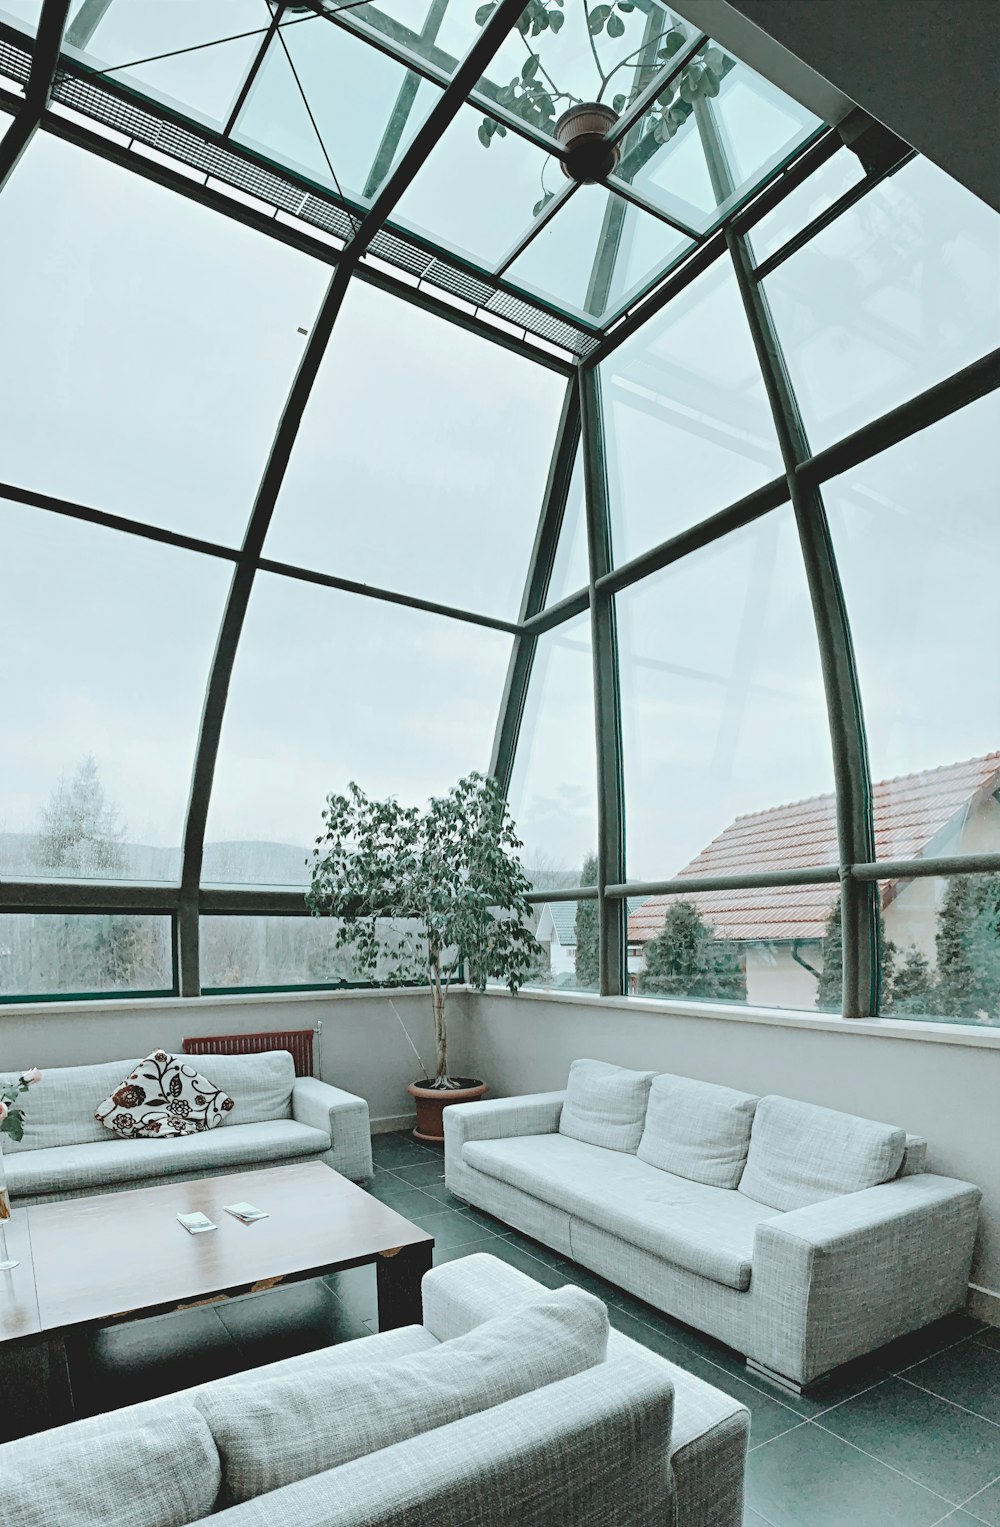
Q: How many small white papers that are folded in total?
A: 2